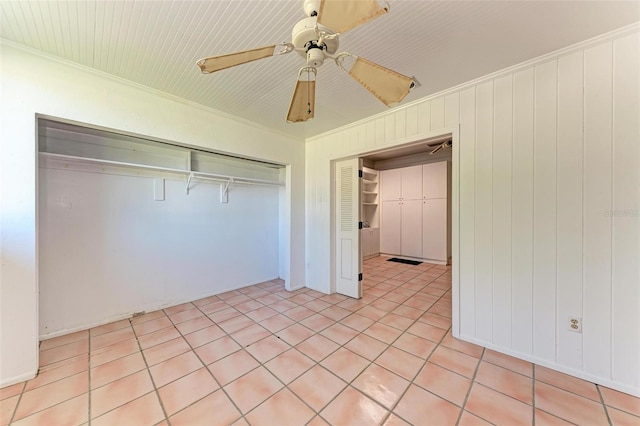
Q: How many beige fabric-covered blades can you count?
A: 4